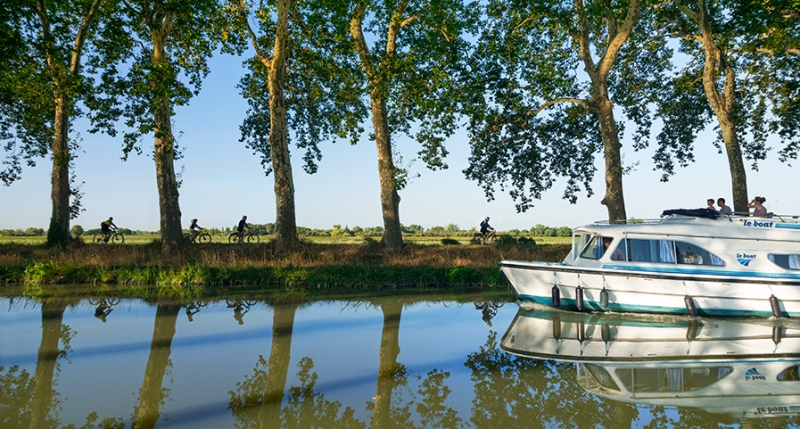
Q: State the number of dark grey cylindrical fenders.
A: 5